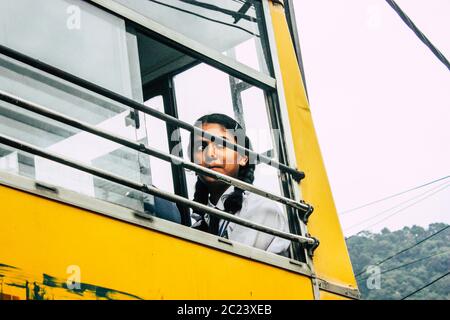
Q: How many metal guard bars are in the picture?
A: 3